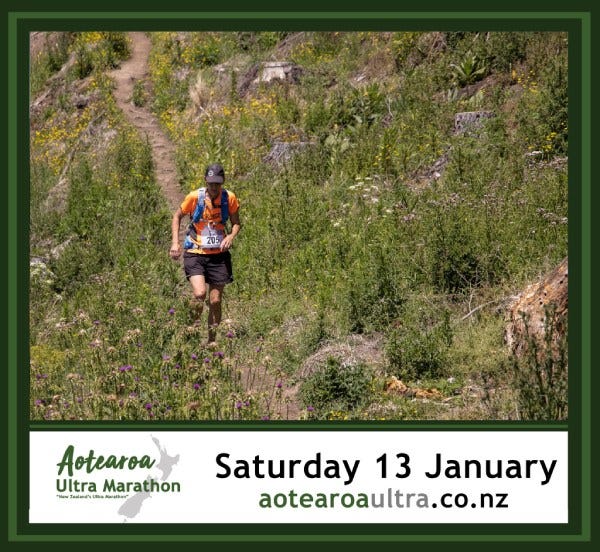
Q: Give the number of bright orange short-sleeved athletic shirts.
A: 1